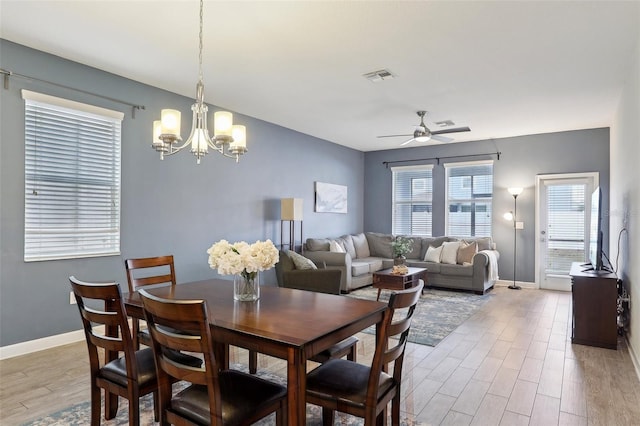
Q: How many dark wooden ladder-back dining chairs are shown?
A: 4